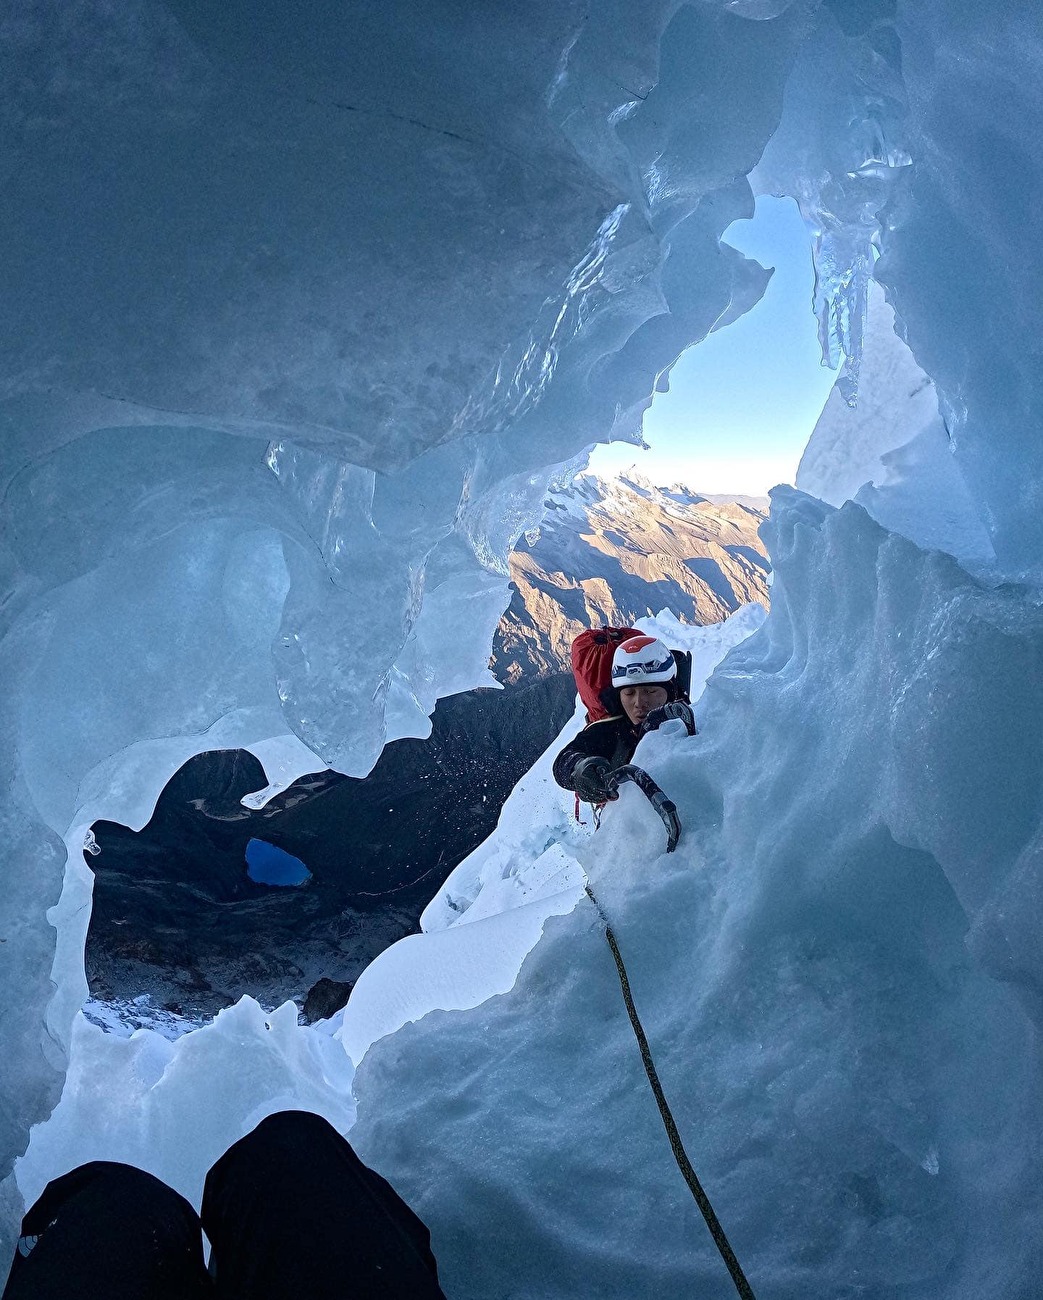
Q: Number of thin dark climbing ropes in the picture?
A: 1